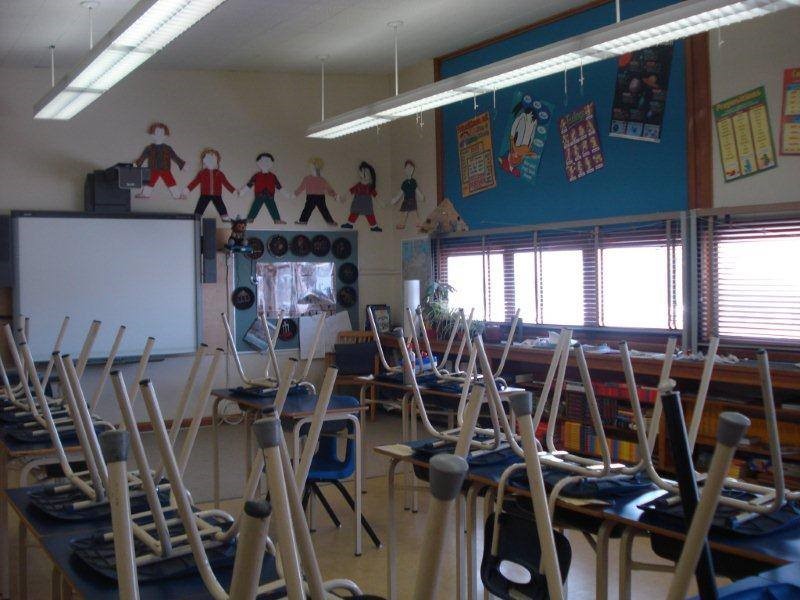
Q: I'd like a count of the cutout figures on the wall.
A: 6